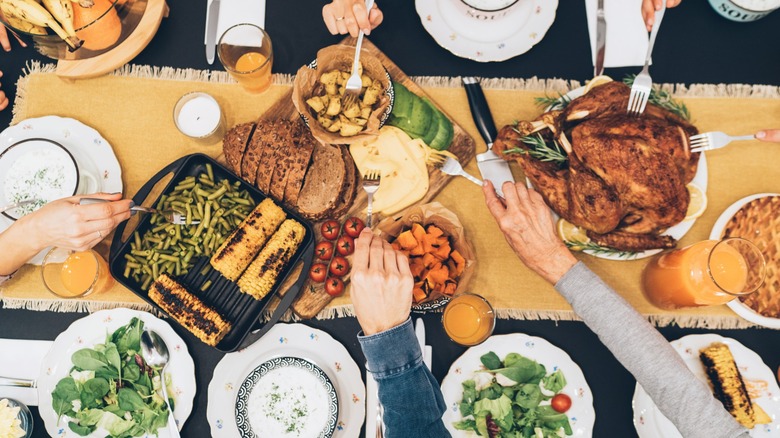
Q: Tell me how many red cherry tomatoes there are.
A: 8